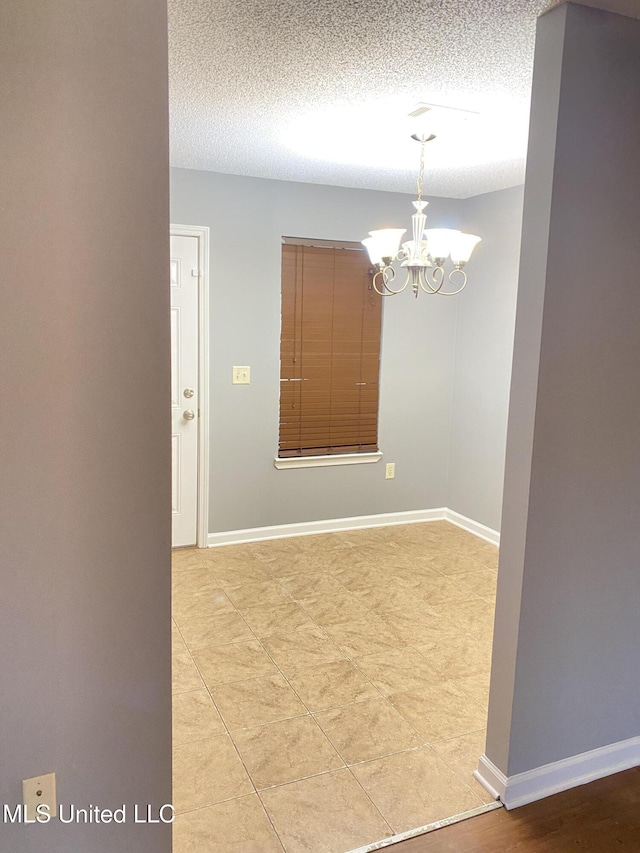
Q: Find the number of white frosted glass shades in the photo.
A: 5